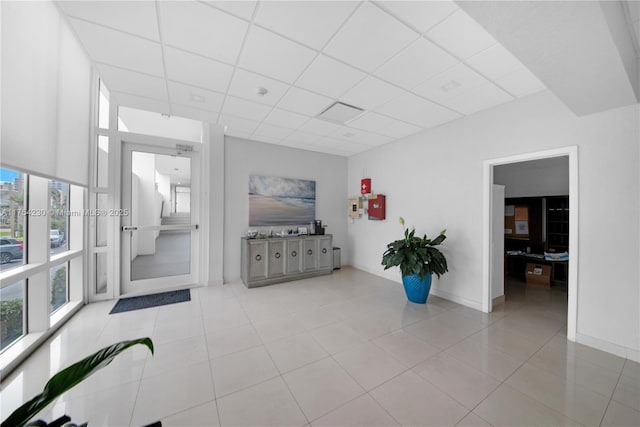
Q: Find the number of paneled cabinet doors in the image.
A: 5